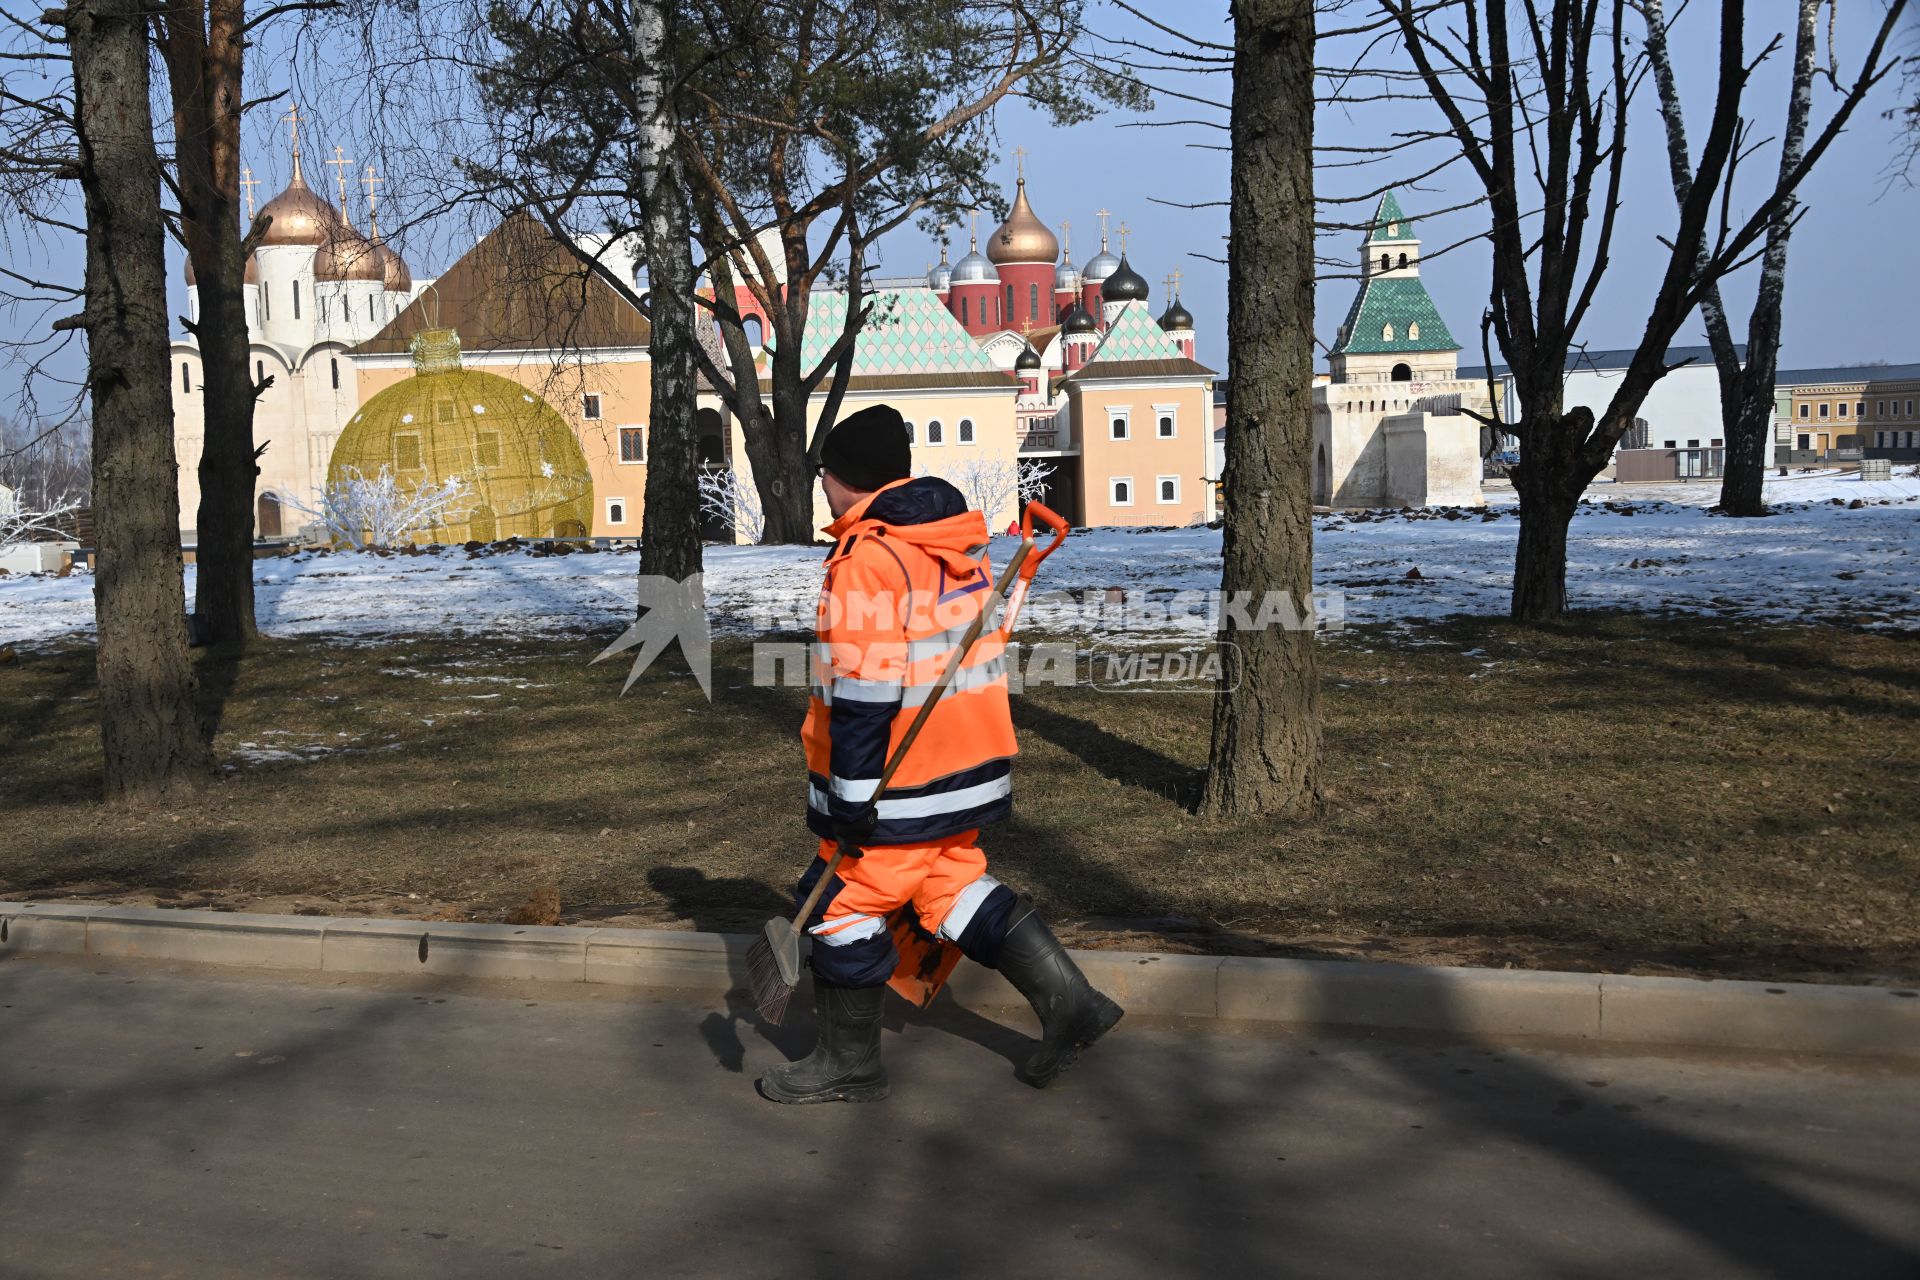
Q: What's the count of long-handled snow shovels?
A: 1